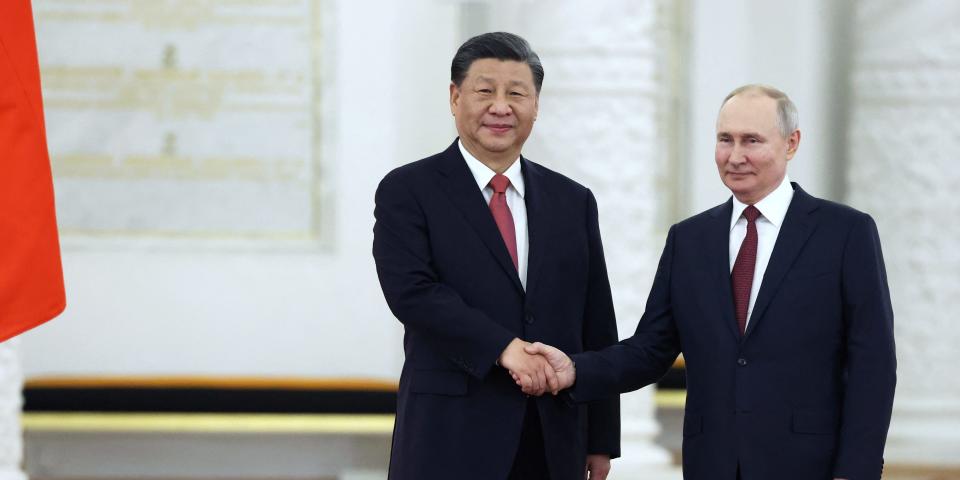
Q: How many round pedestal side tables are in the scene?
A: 0